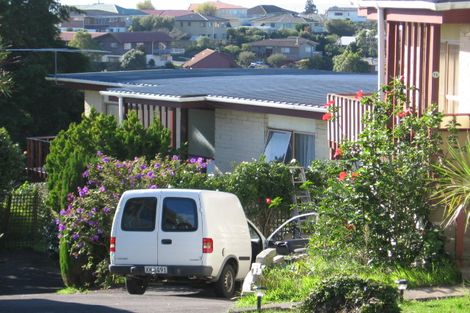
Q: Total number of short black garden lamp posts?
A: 2